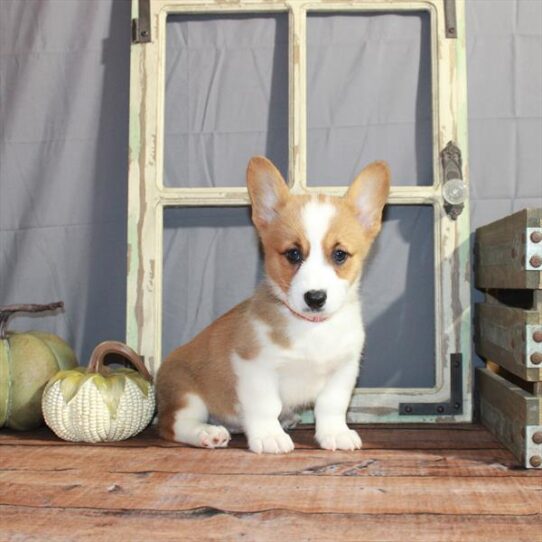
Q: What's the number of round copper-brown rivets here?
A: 6